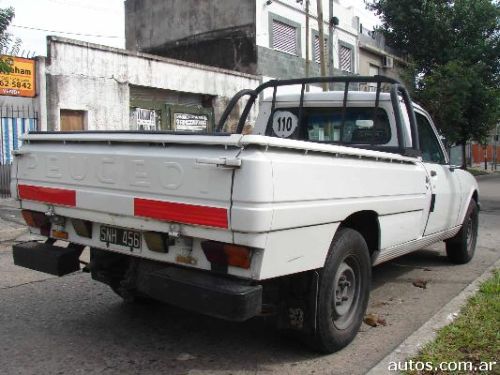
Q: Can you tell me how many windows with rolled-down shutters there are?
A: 3